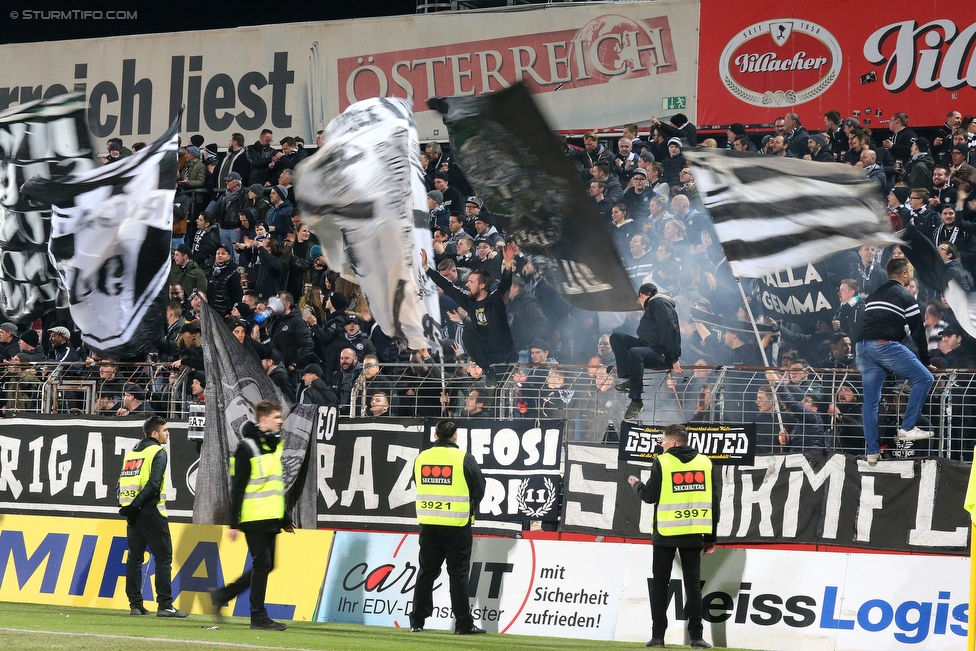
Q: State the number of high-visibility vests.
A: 4